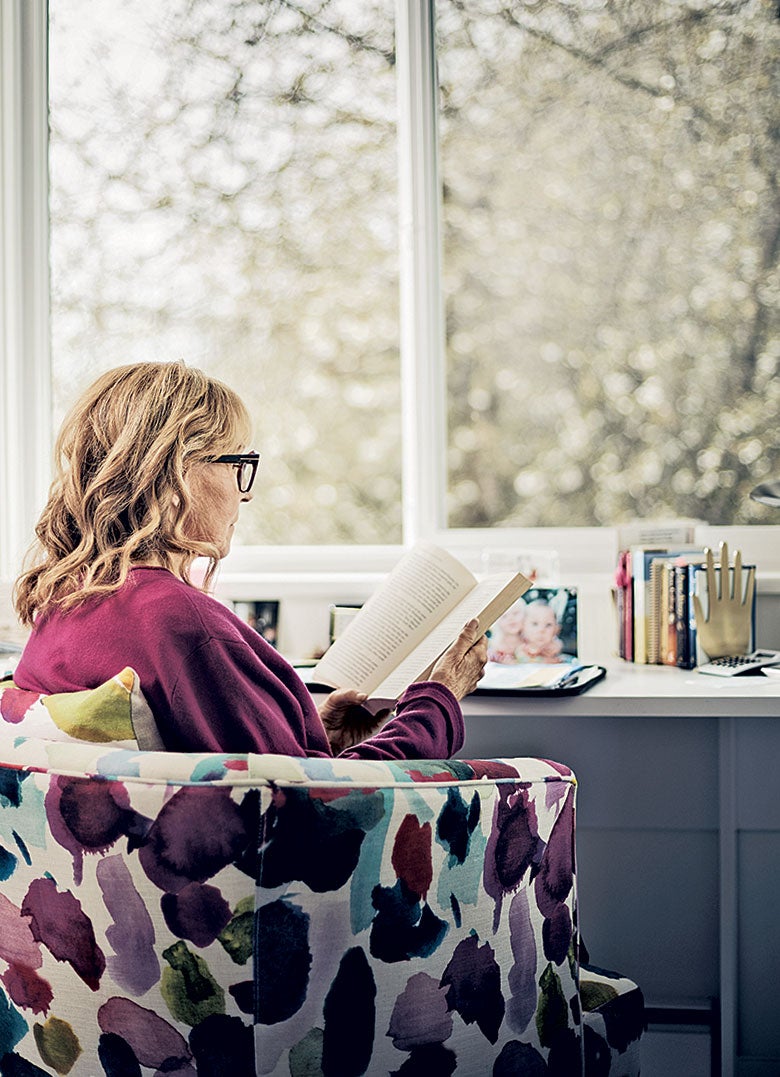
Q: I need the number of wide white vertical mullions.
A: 2